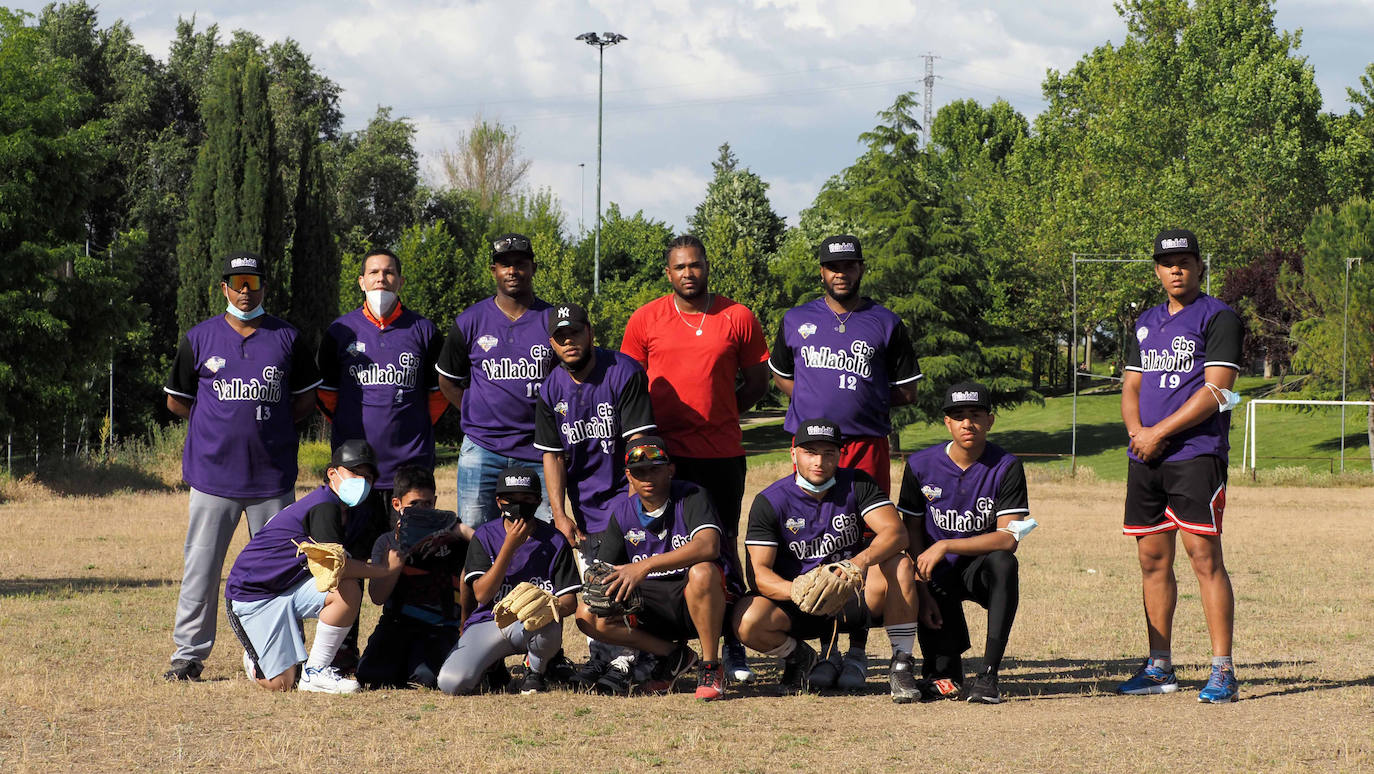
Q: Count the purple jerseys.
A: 11